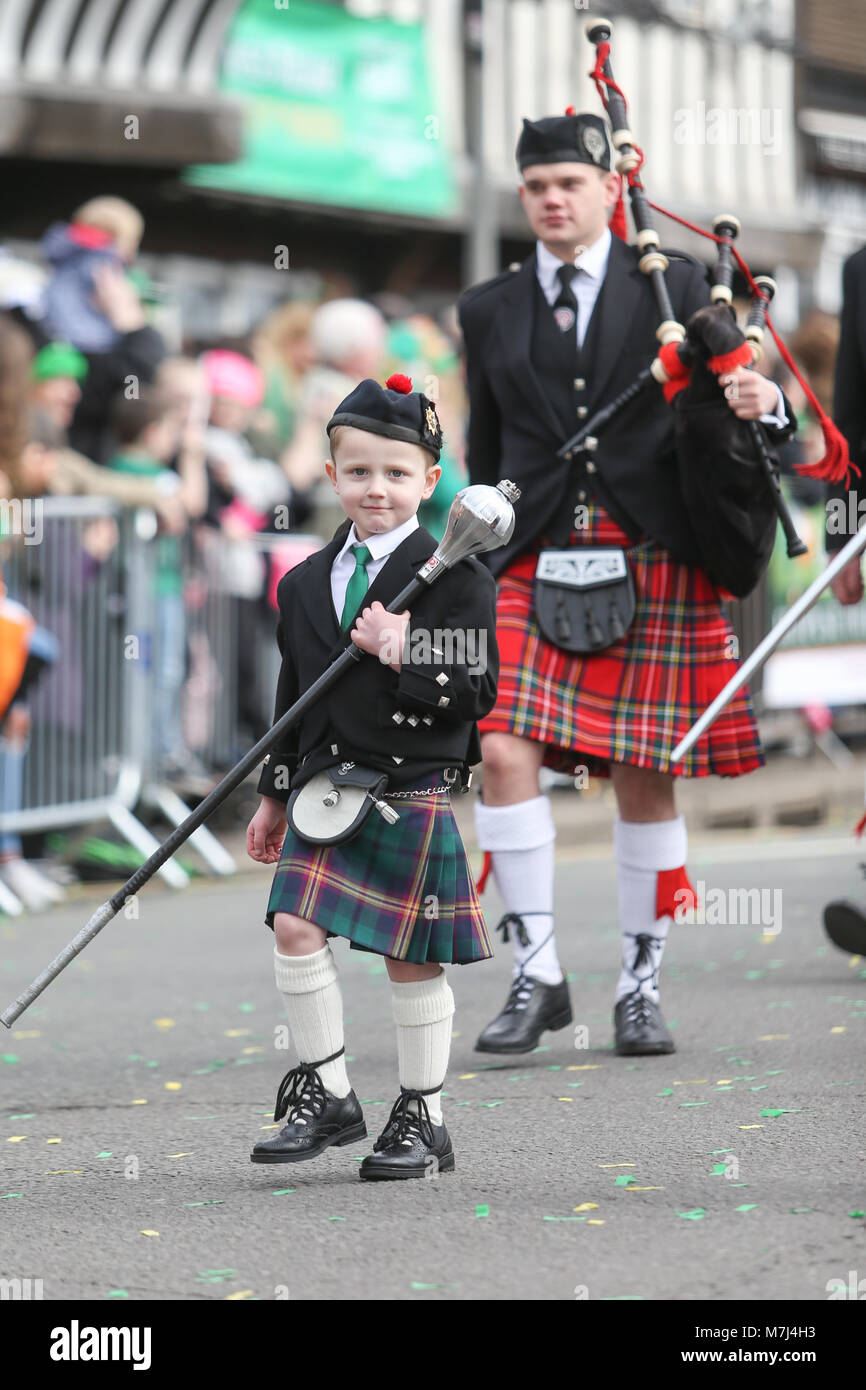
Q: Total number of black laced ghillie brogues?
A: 4